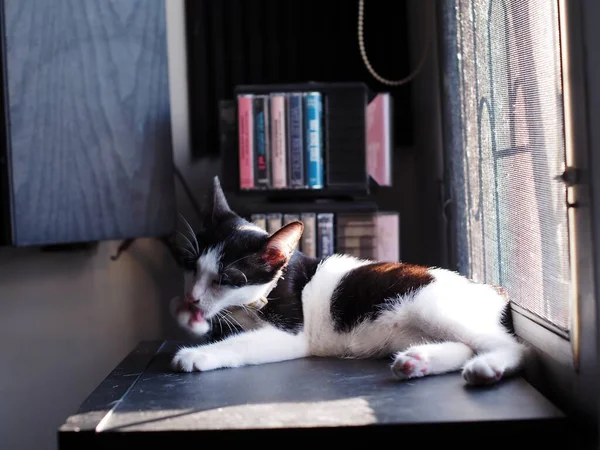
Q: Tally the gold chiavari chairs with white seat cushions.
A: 0